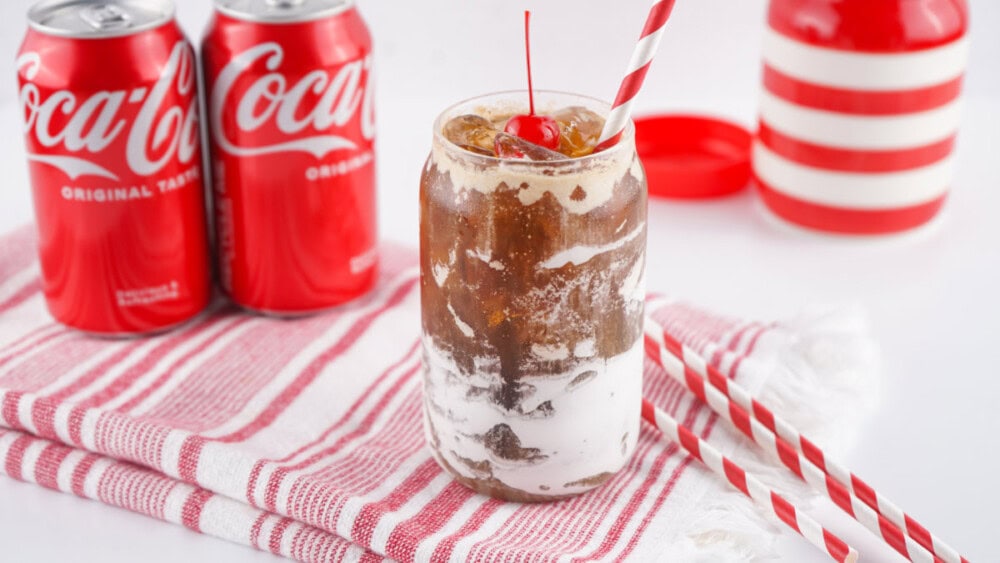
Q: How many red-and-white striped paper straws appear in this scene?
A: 4